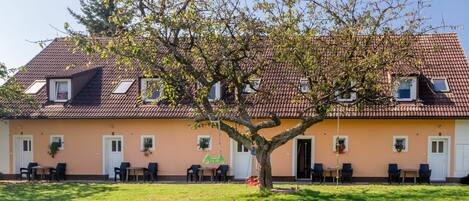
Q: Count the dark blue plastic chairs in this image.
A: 10